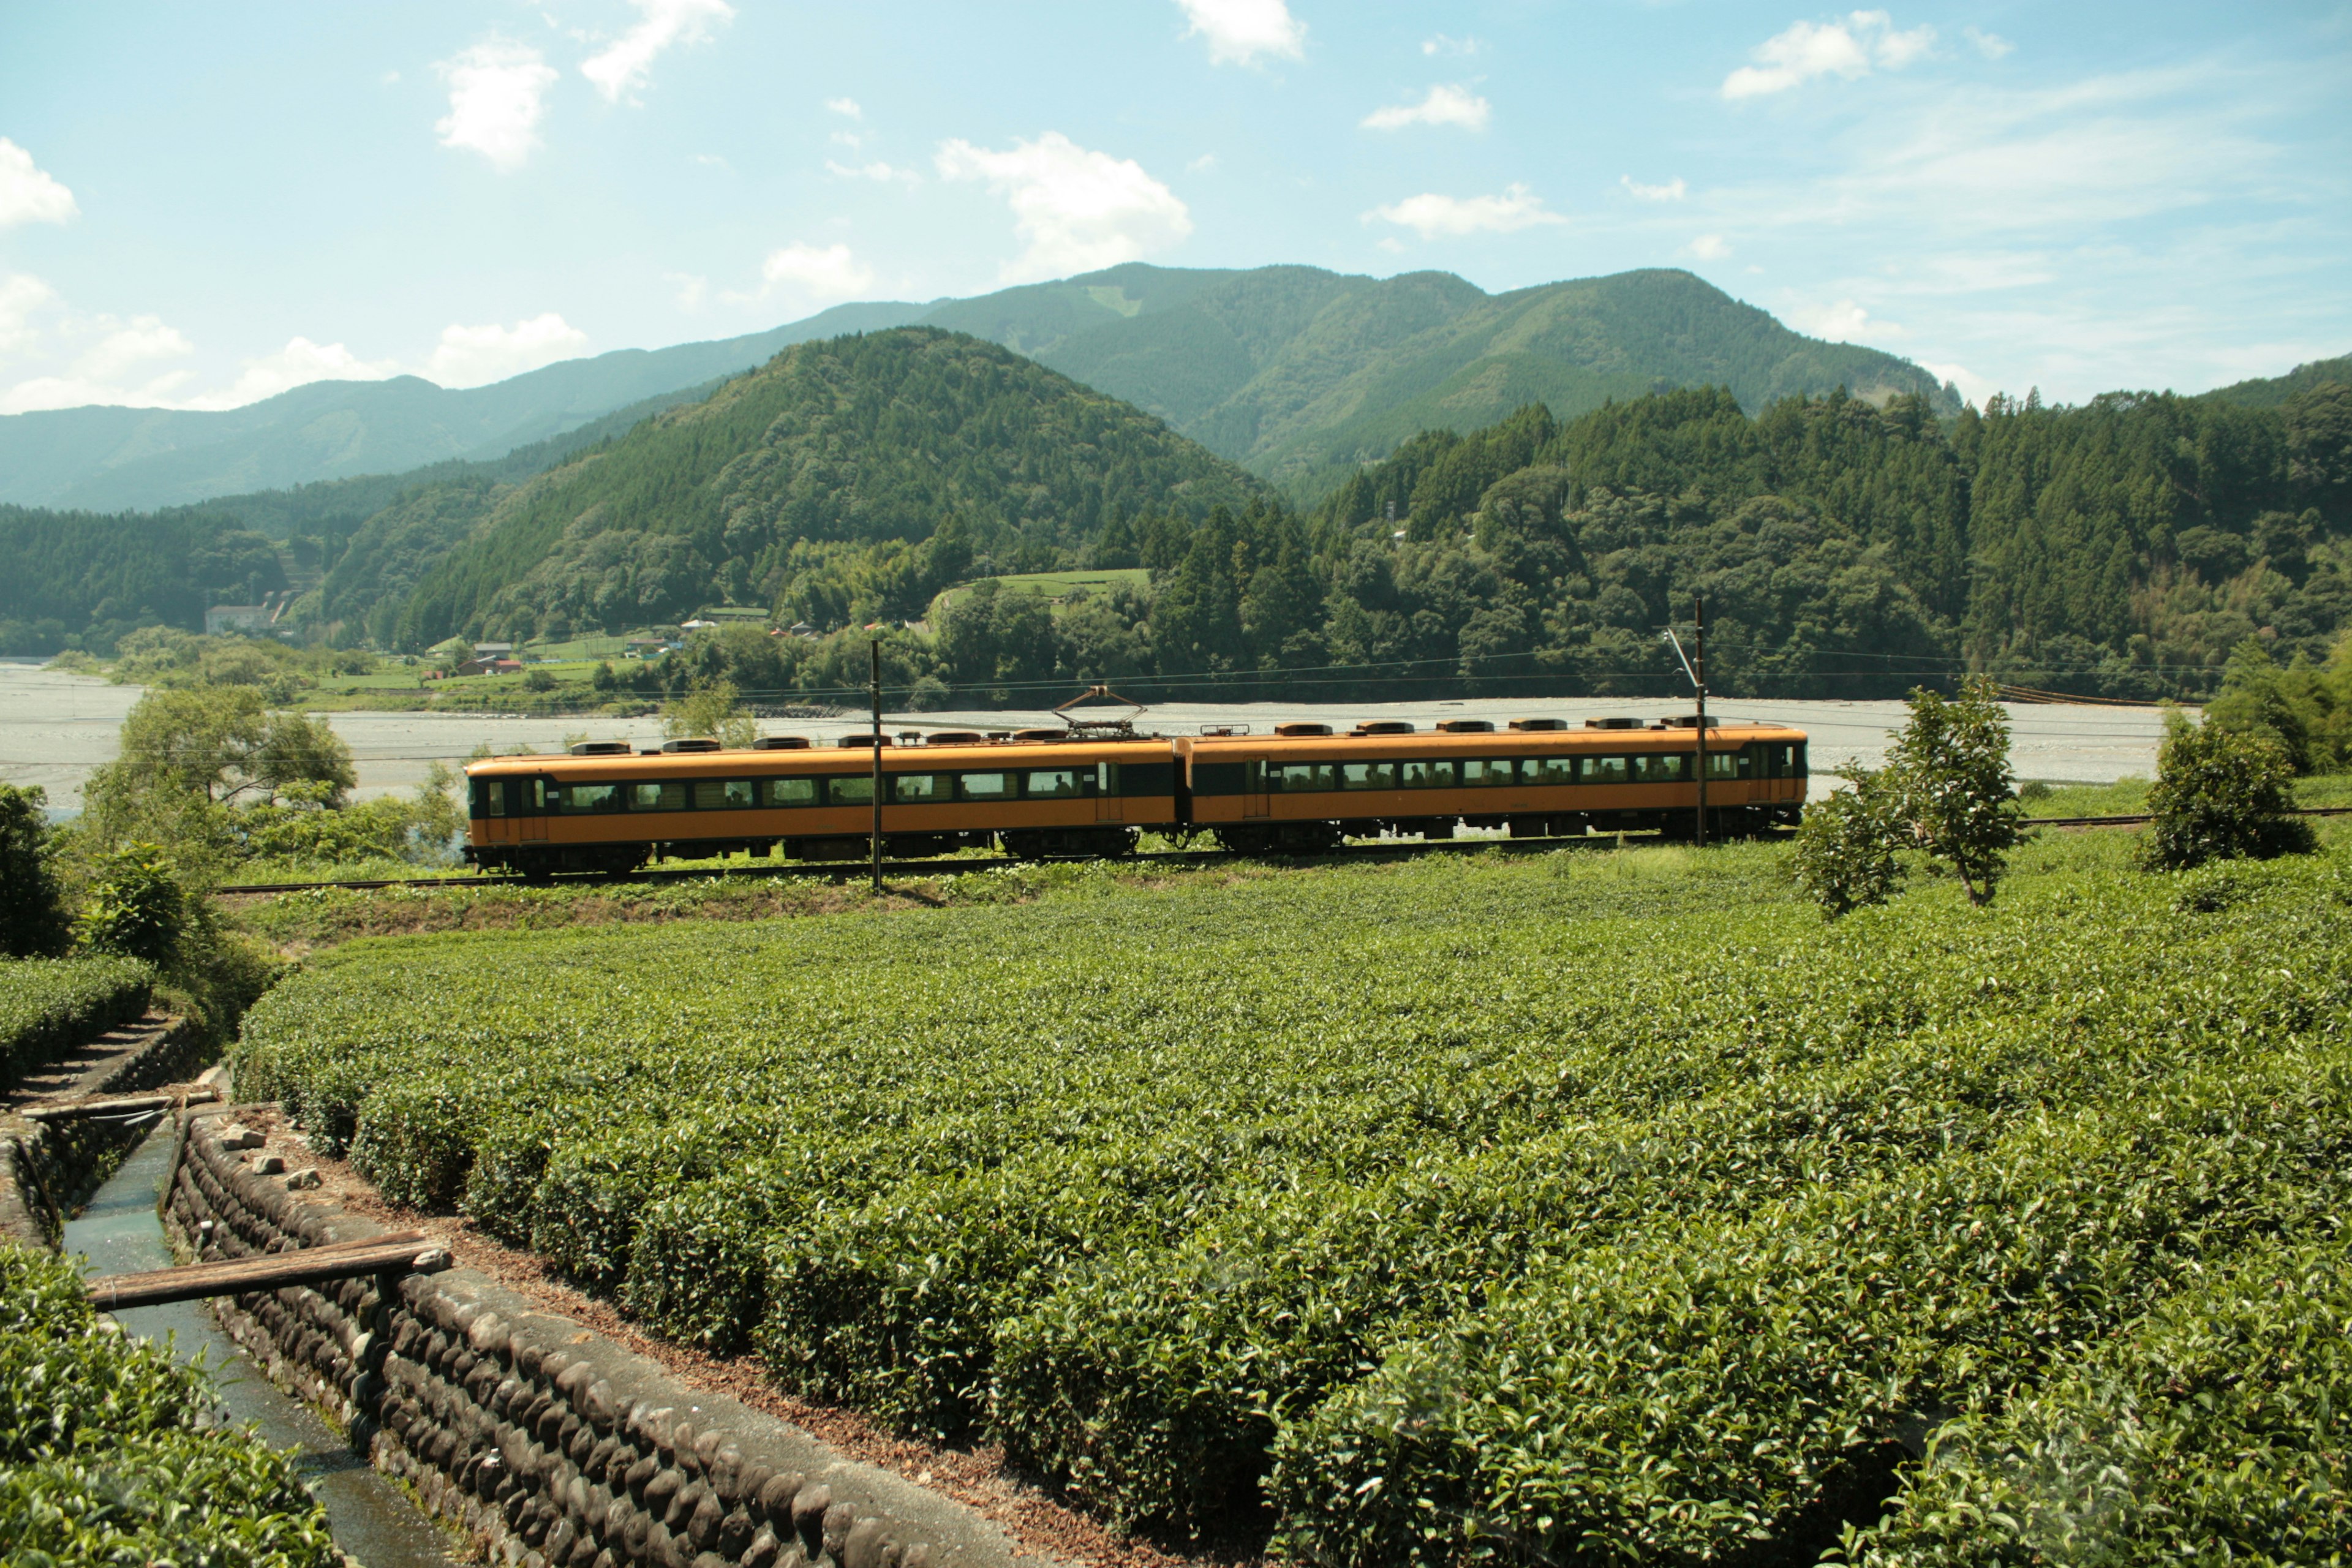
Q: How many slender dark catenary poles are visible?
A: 2